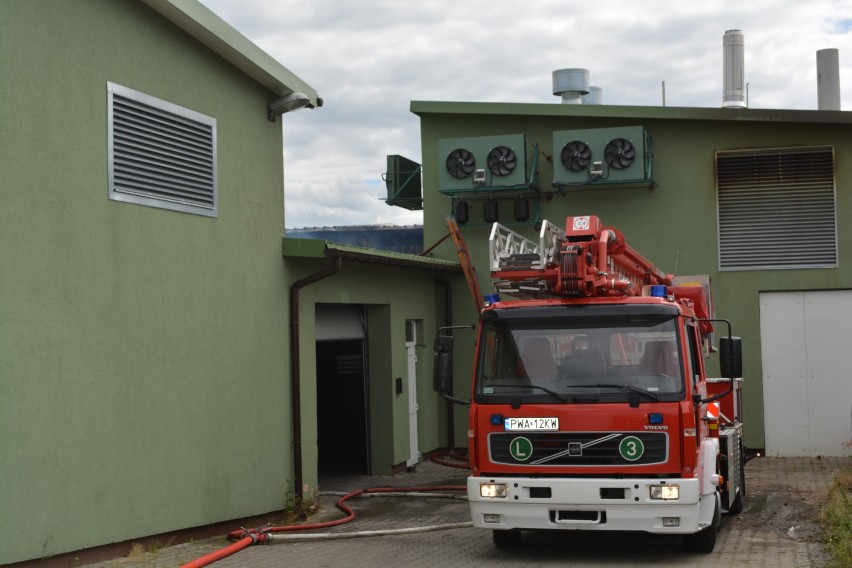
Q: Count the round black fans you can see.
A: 4